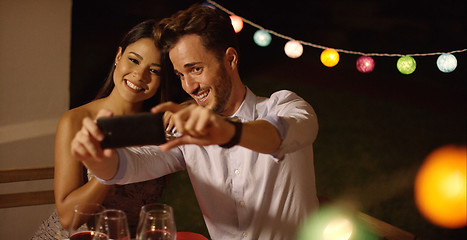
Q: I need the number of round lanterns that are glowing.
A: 9